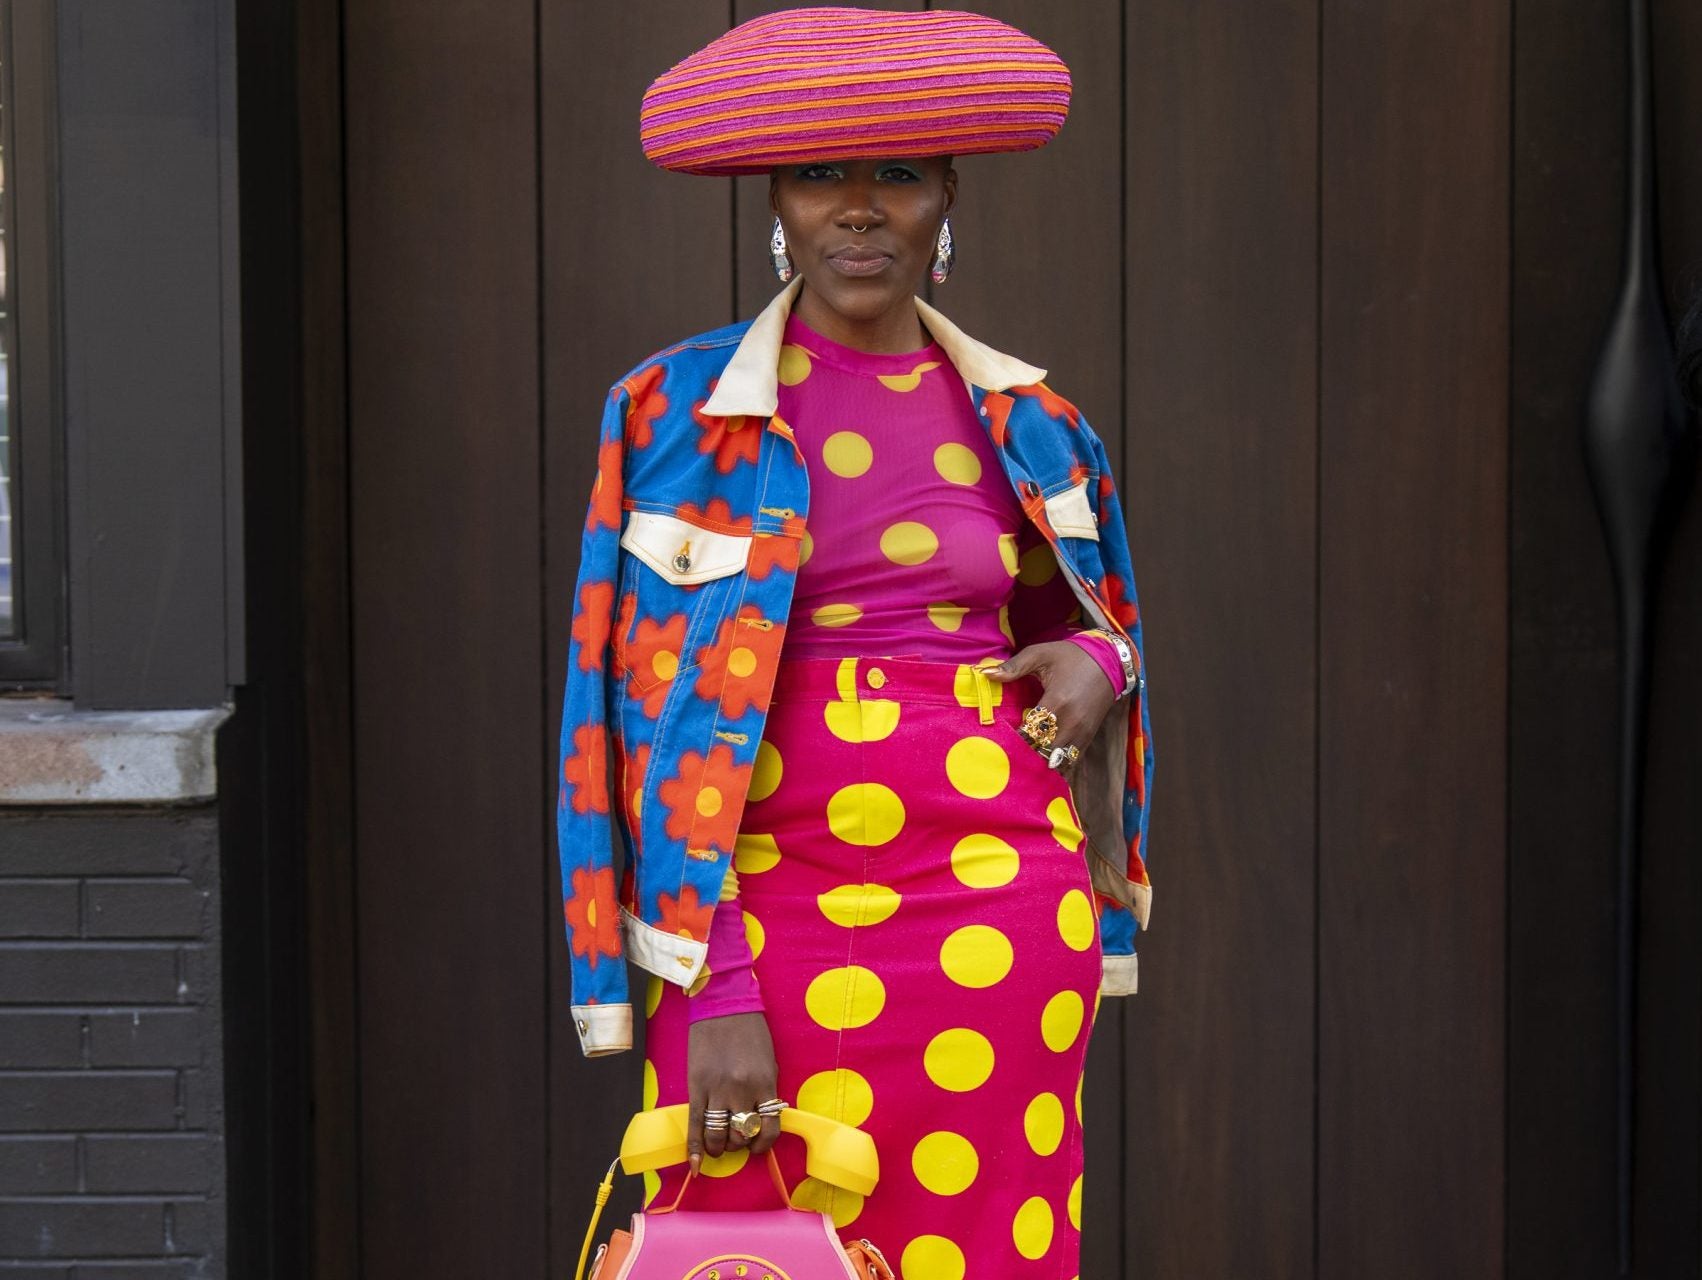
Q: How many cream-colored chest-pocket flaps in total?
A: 2